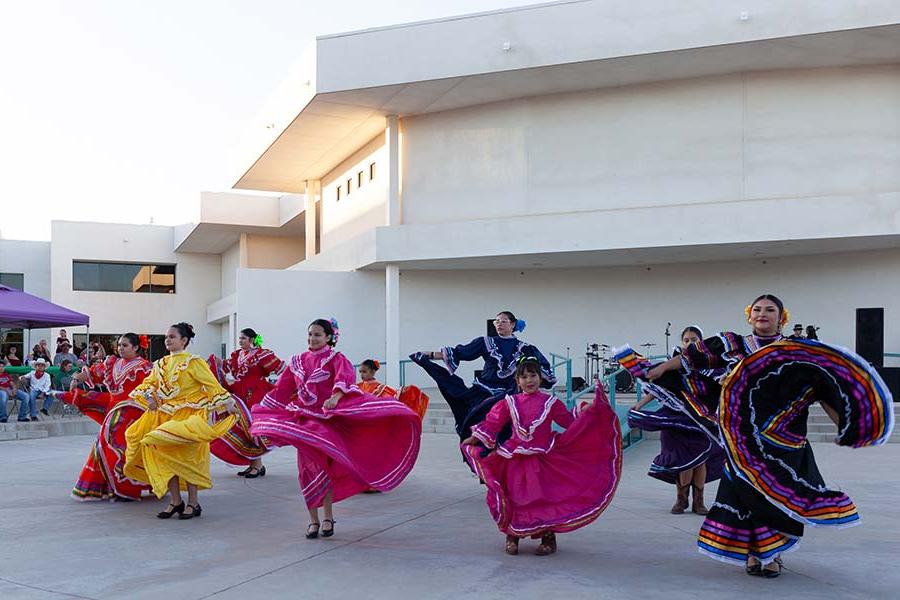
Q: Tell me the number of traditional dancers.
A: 9